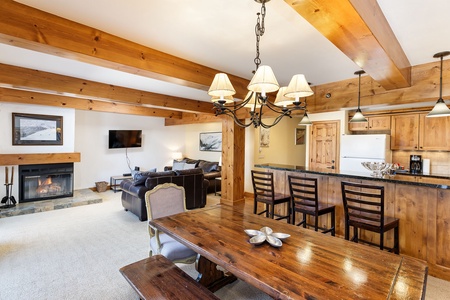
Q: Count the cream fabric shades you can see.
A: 6